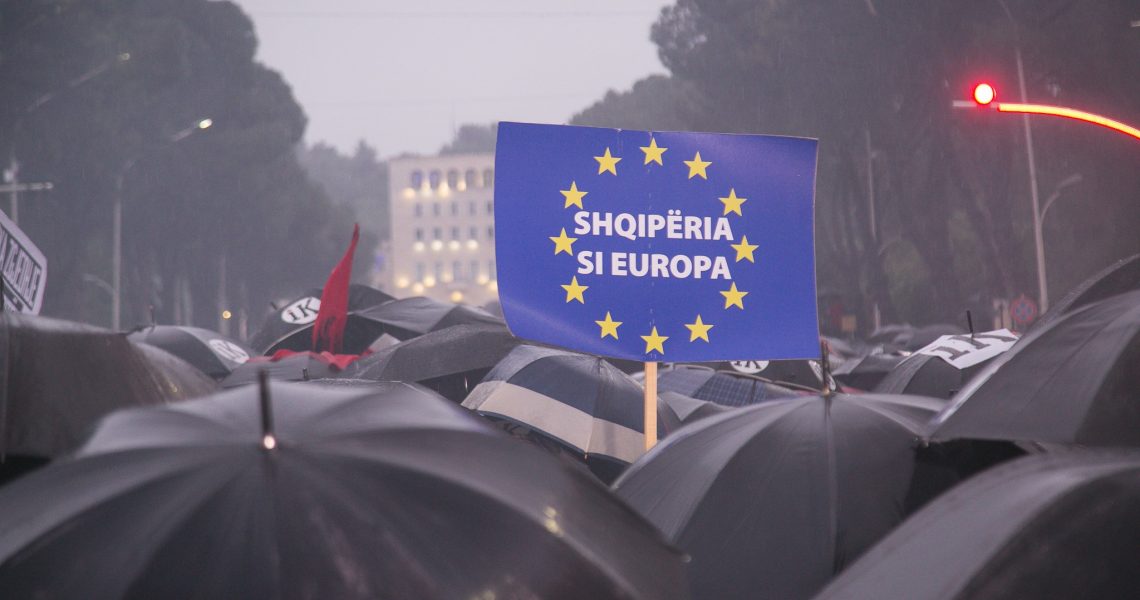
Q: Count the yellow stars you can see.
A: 12